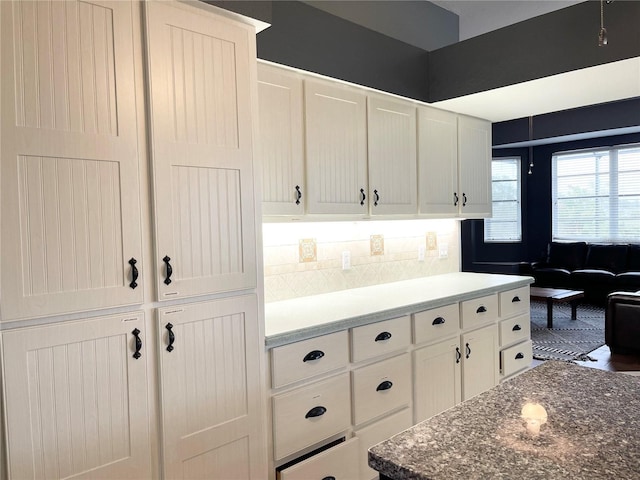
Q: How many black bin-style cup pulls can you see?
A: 10